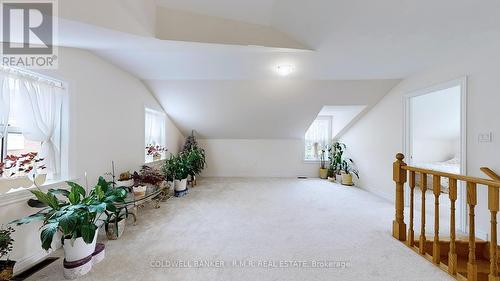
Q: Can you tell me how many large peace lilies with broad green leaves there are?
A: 1